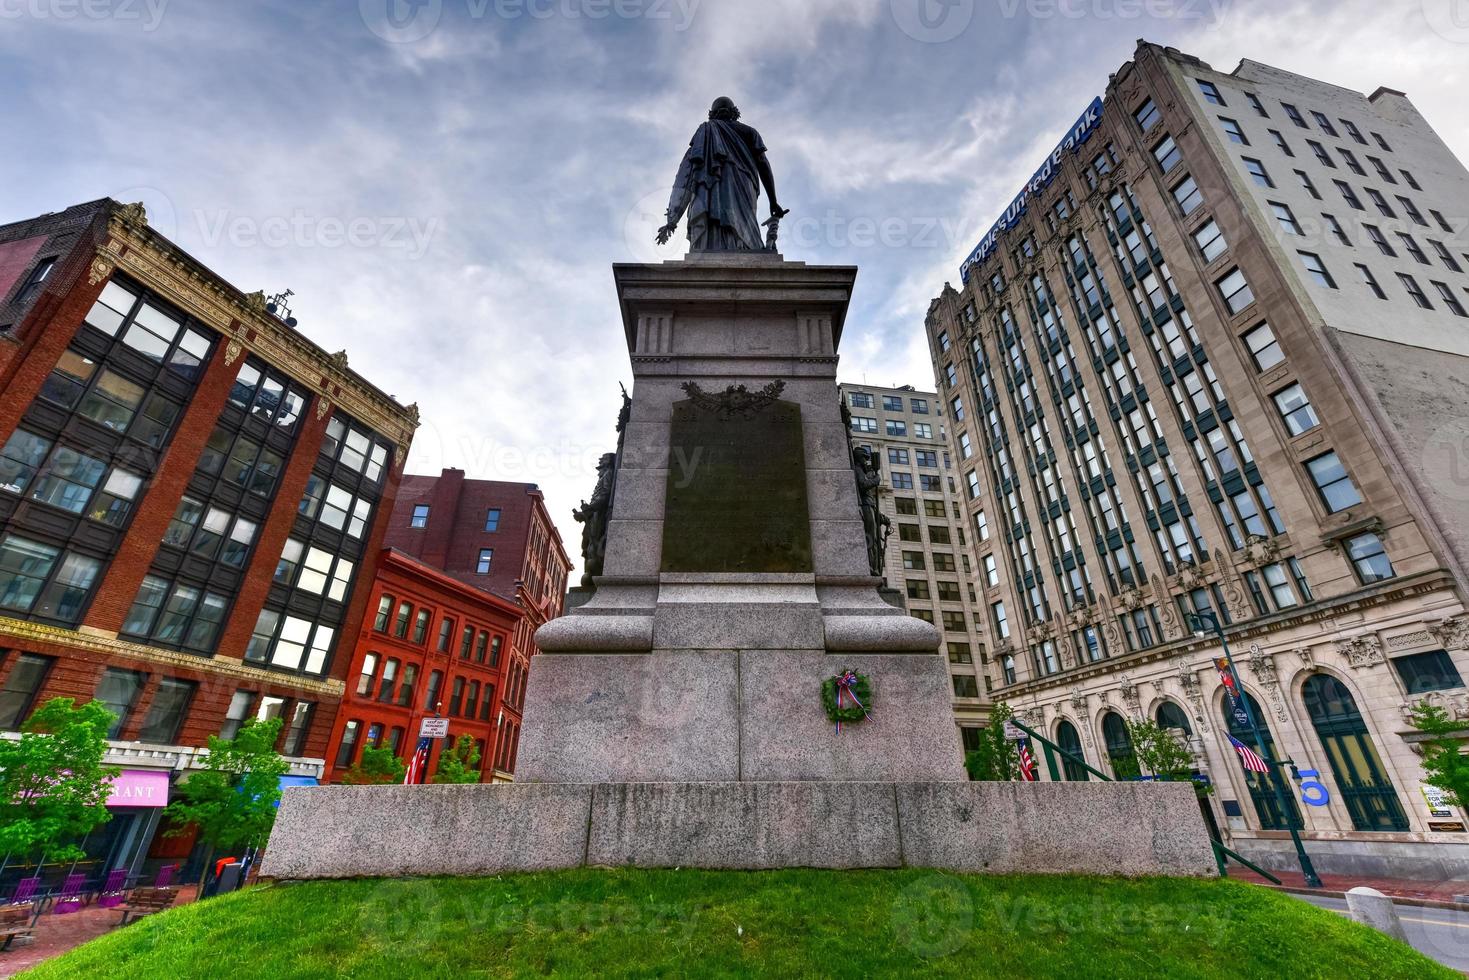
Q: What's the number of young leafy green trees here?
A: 7